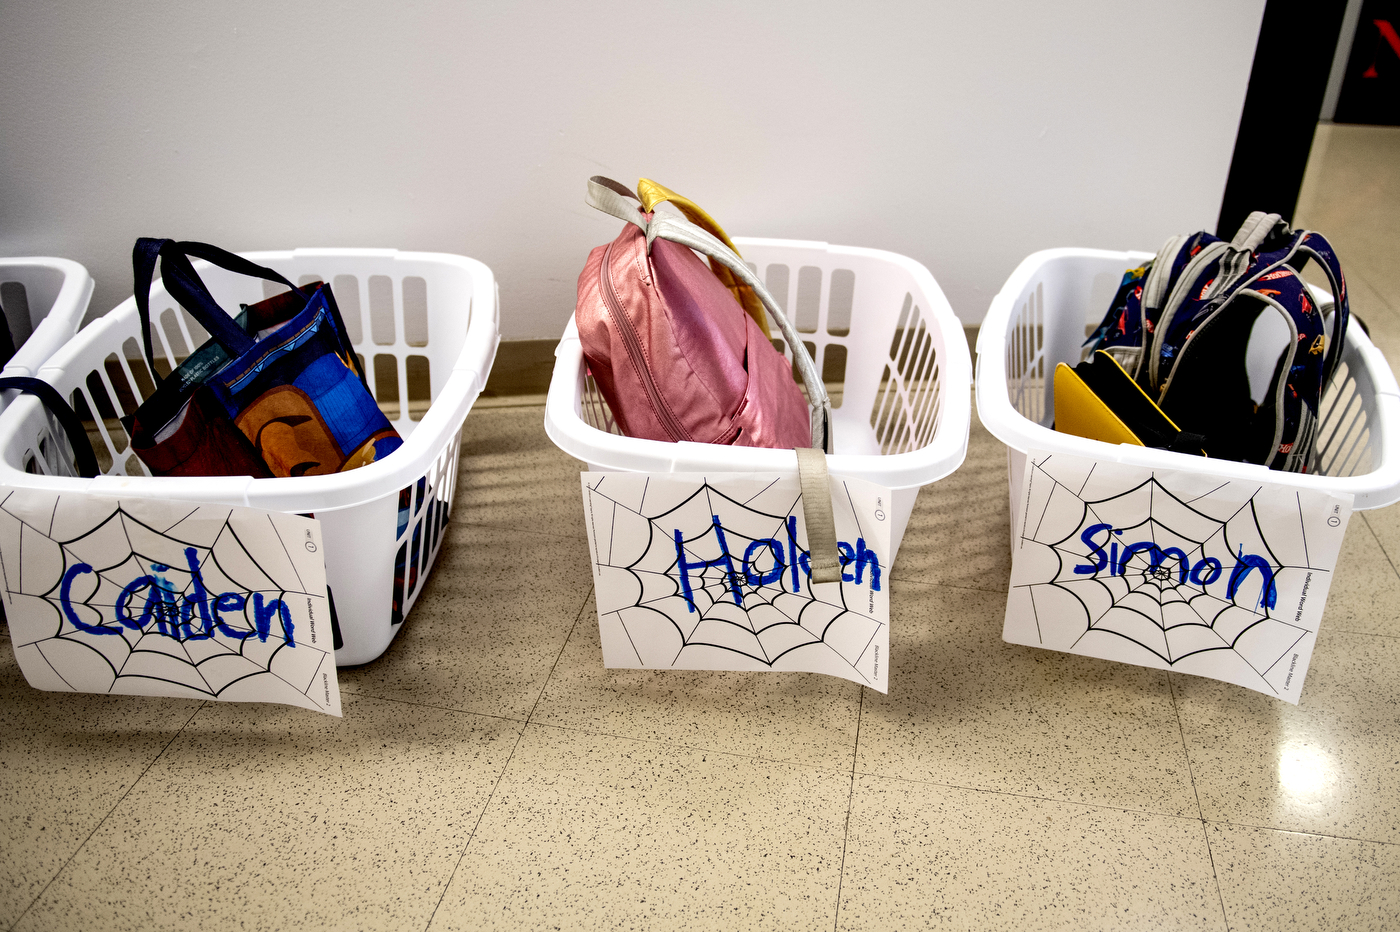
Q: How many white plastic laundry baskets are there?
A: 4